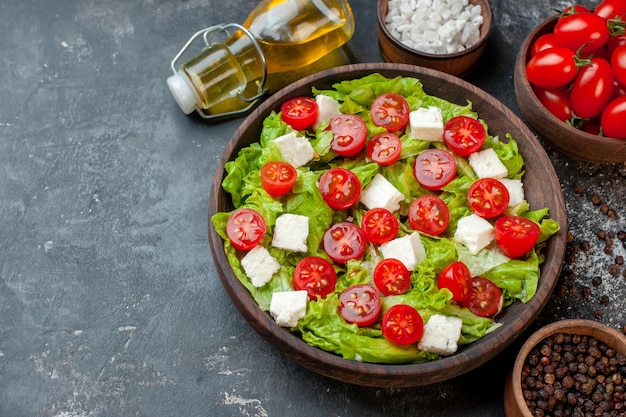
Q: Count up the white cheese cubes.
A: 12